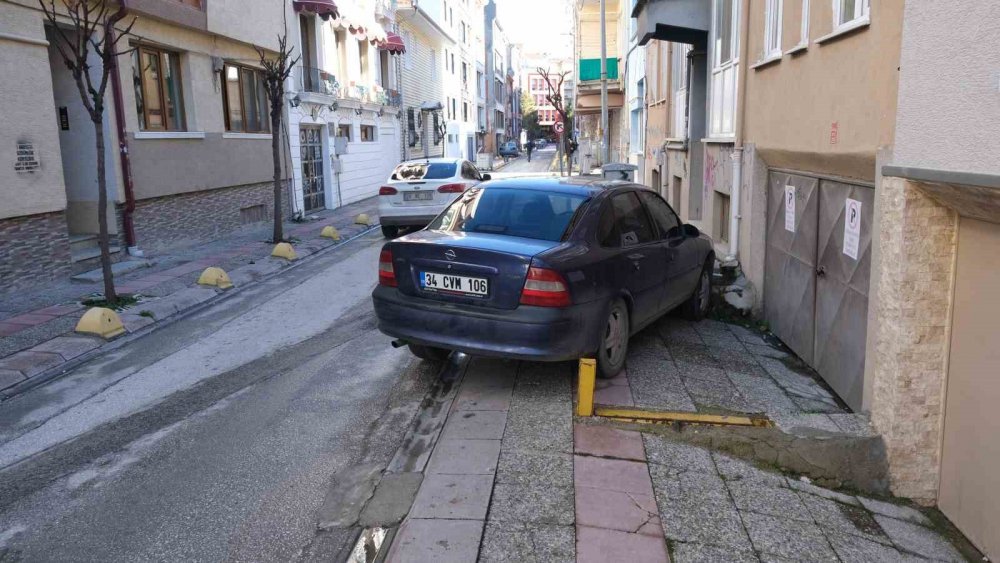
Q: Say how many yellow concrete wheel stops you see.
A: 5